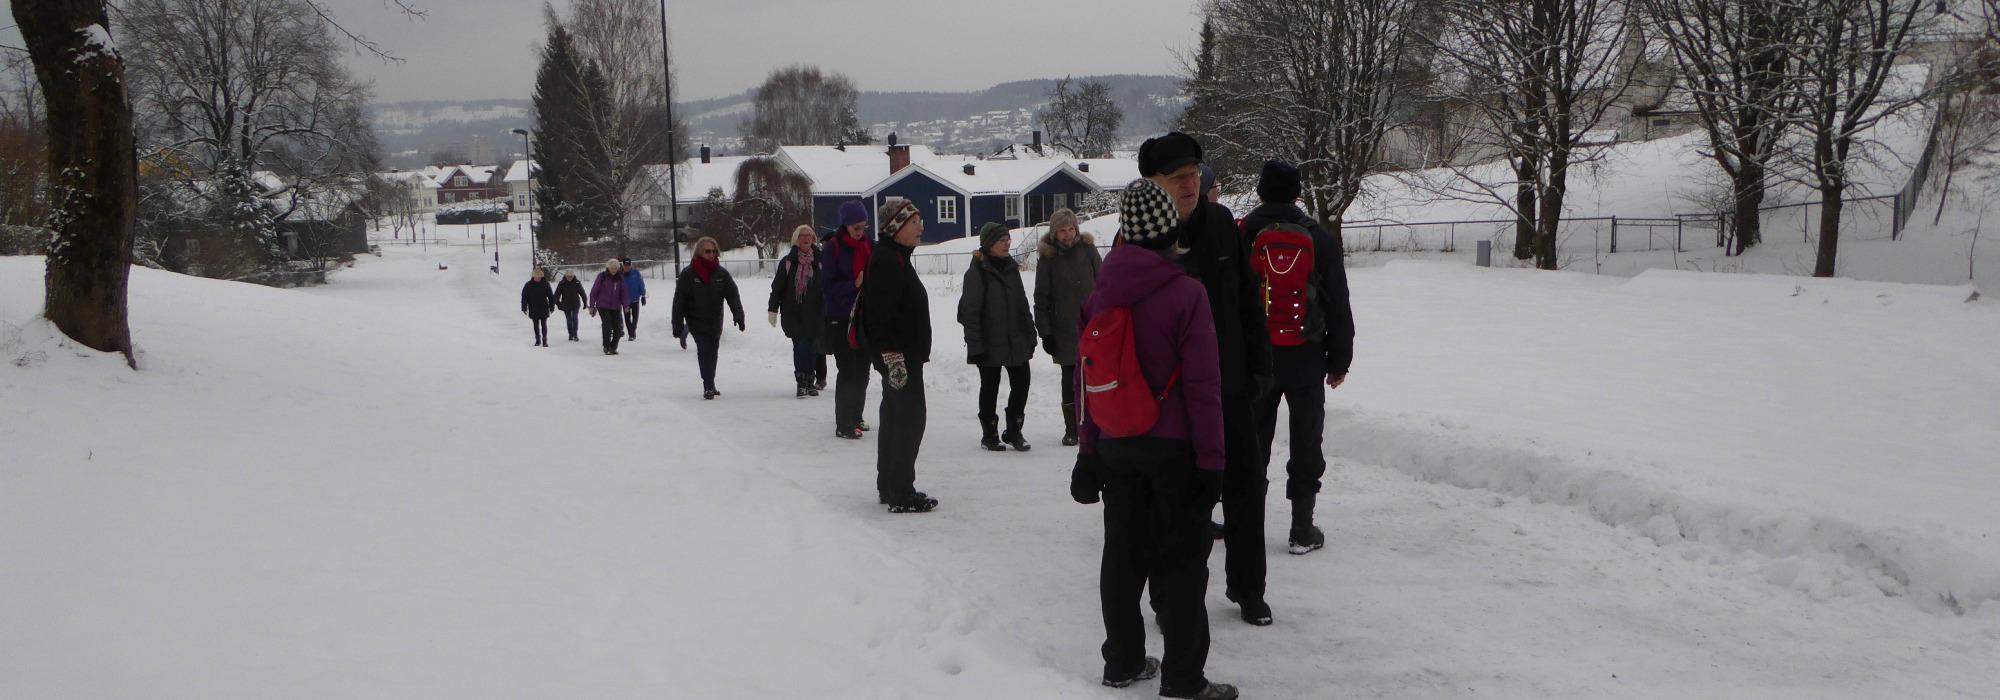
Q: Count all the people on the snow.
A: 15